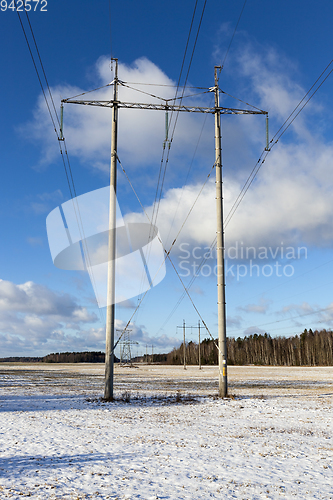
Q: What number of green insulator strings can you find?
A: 3